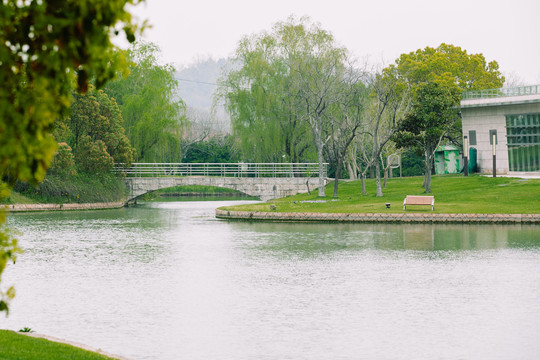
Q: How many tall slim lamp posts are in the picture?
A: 2